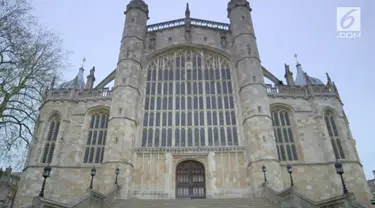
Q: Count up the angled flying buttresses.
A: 2